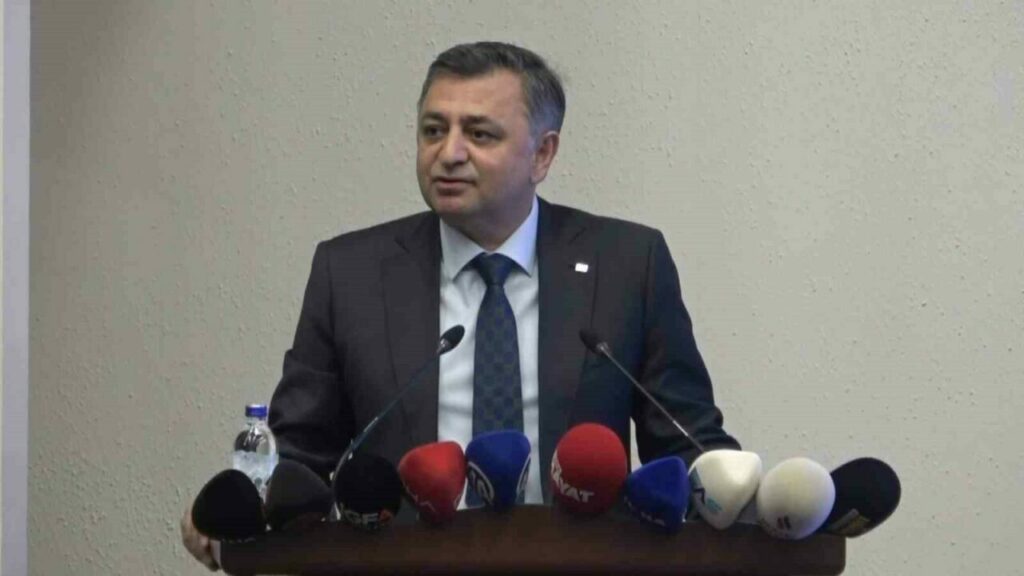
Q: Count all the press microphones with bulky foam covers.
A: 10